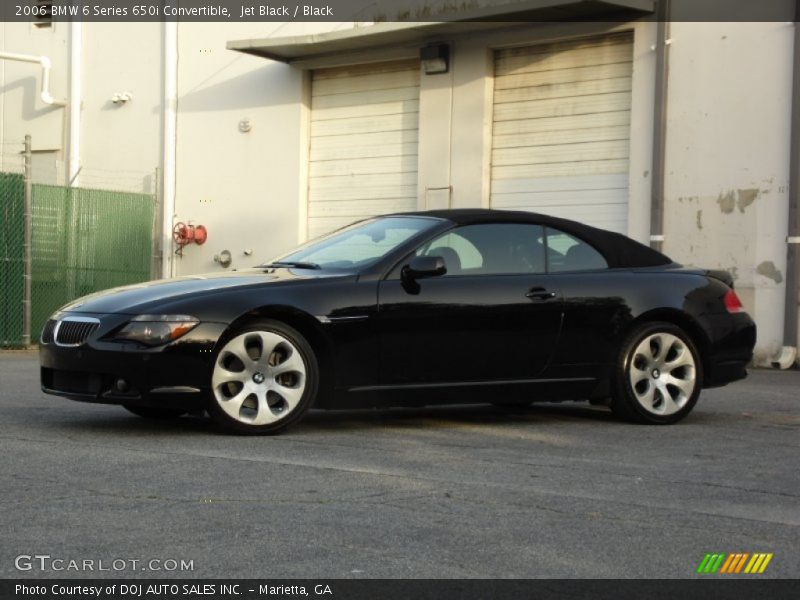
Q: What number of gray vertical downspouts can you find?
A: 2